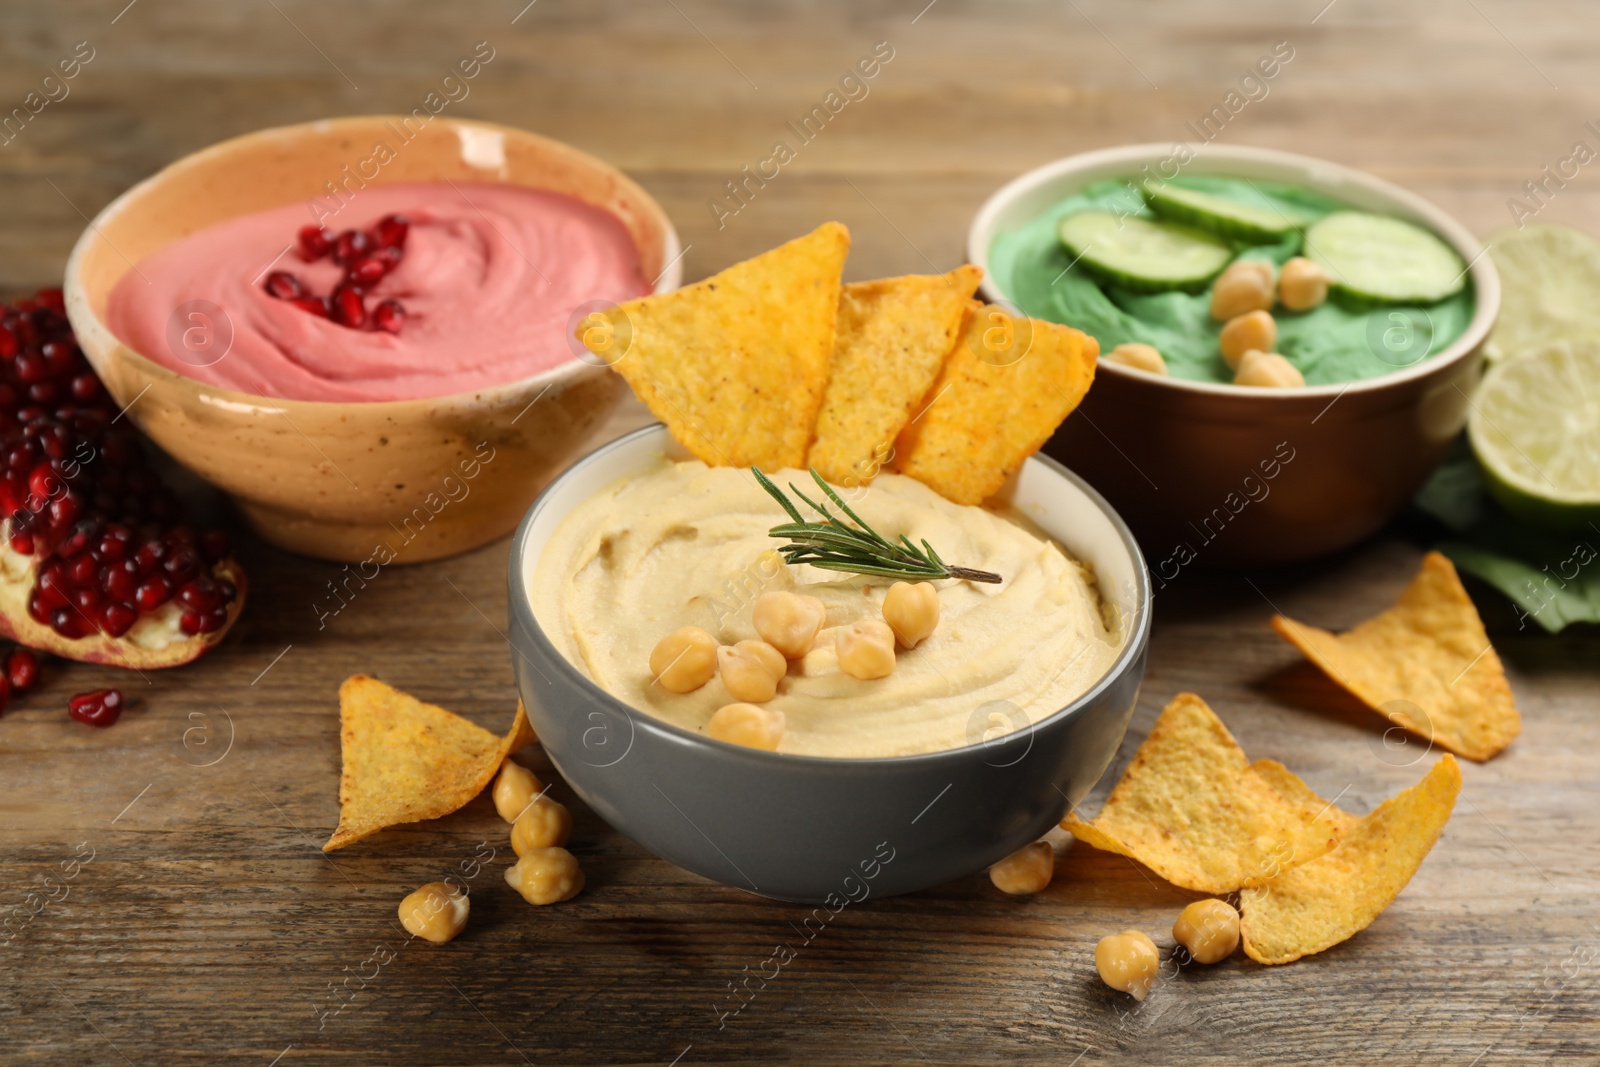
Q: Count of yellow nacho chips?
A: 7